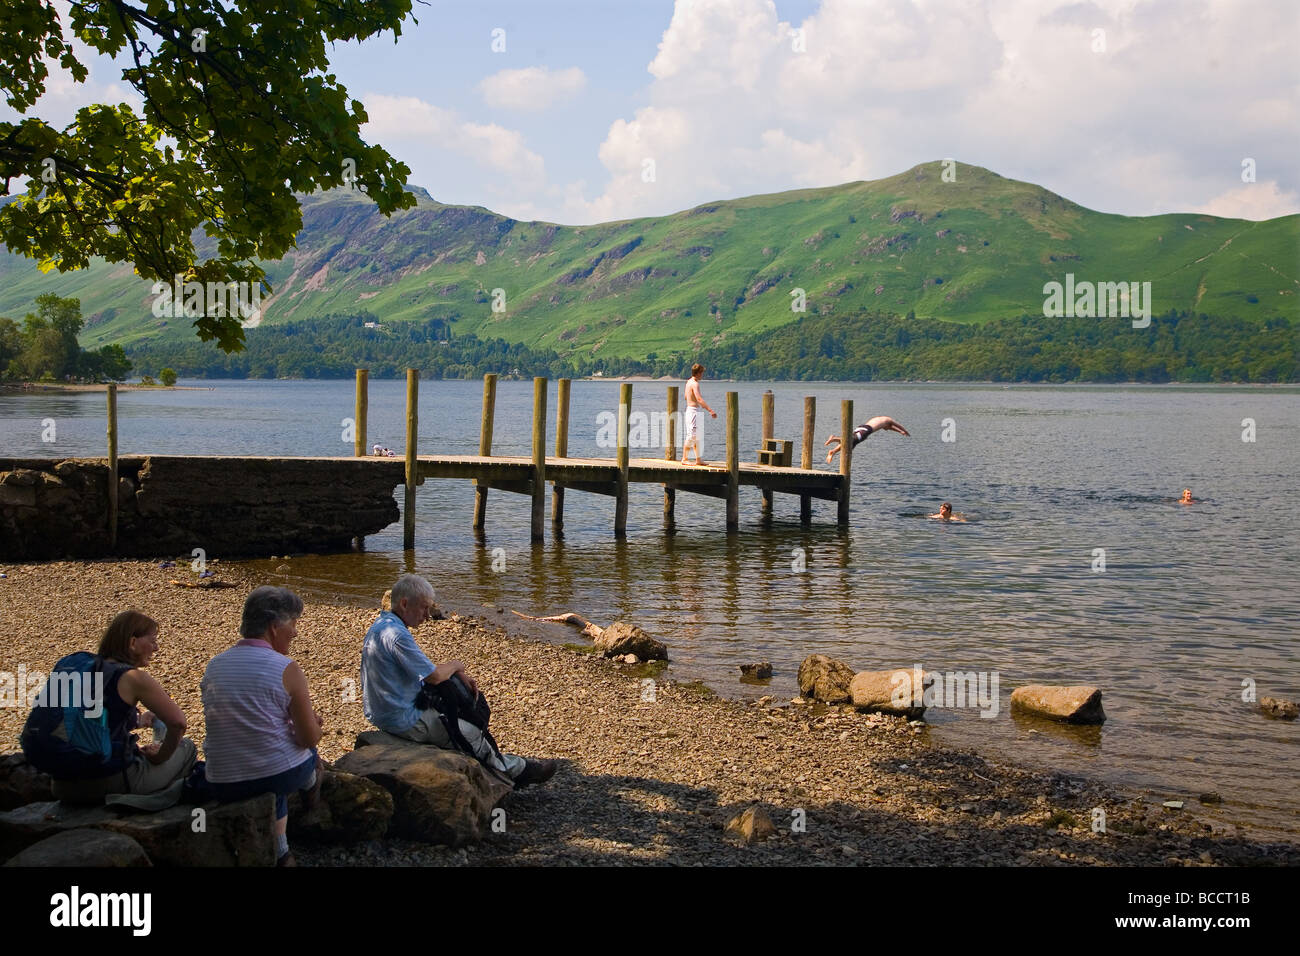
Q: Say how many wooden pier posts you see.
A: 12